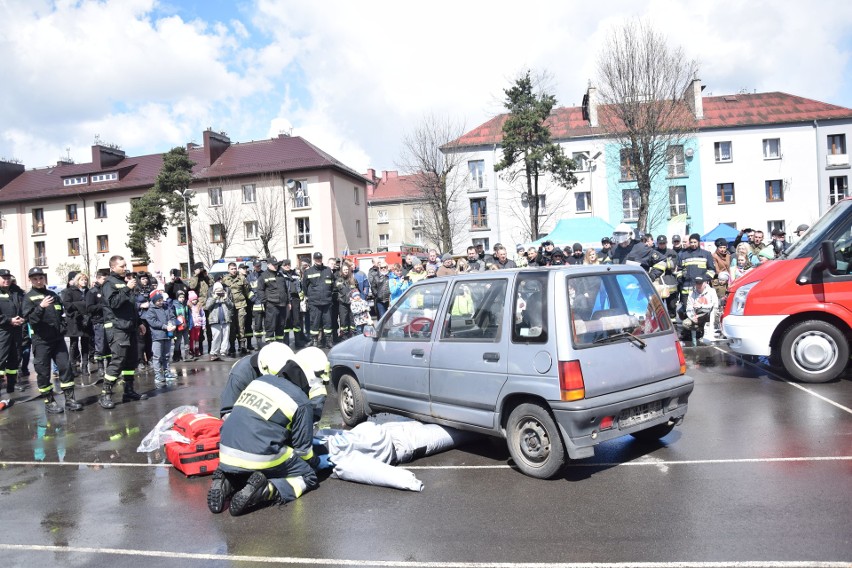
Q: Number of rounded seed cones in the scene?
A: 0